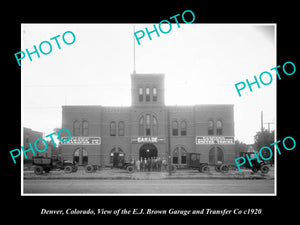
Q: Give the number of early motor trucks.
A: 4